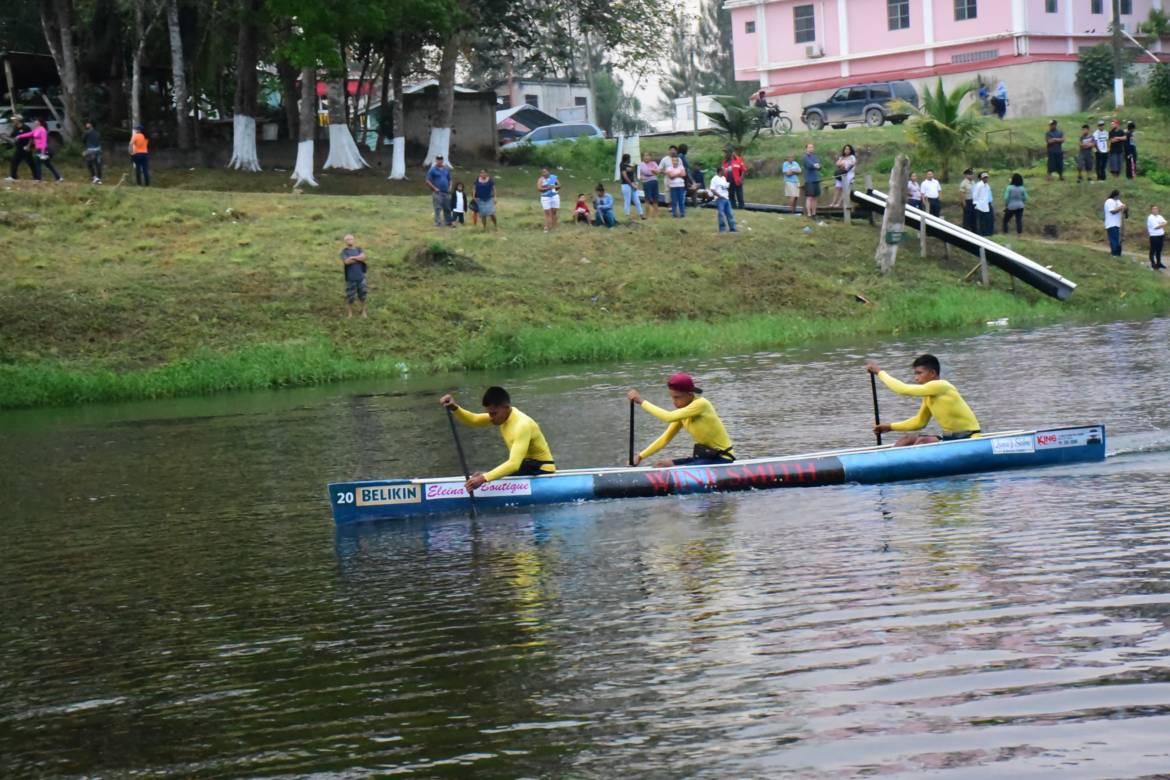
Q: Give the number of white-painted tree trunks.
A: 5